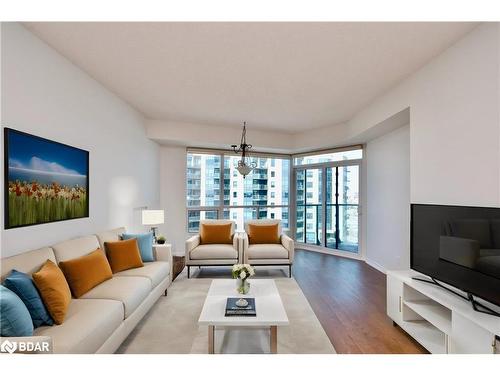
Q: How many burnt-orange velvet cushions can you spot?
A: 5